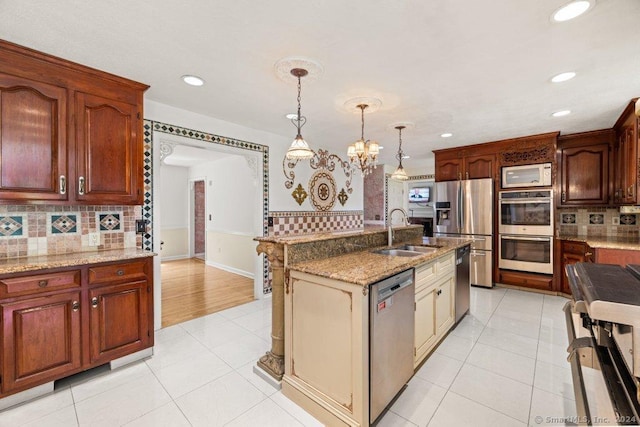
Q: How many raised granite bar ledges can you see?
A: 1